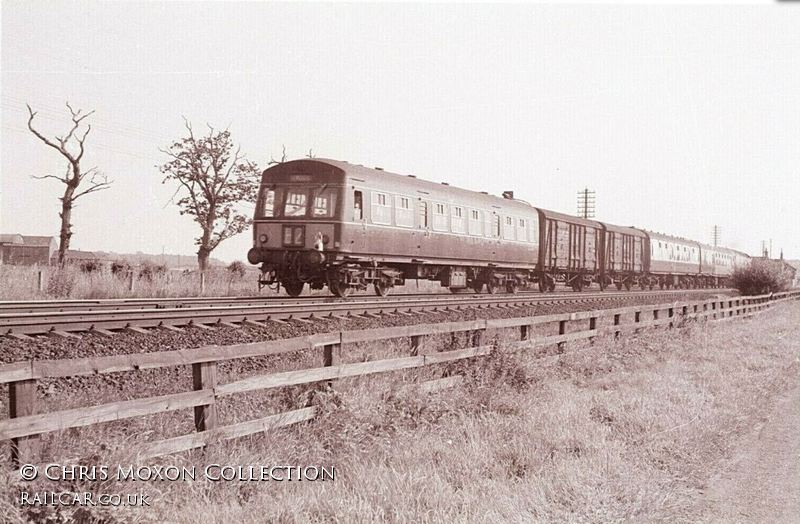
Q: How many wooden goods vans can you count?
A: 2